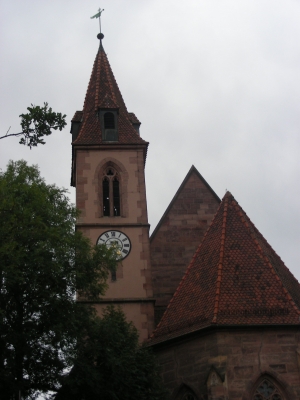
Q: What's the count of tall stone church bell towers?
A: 1